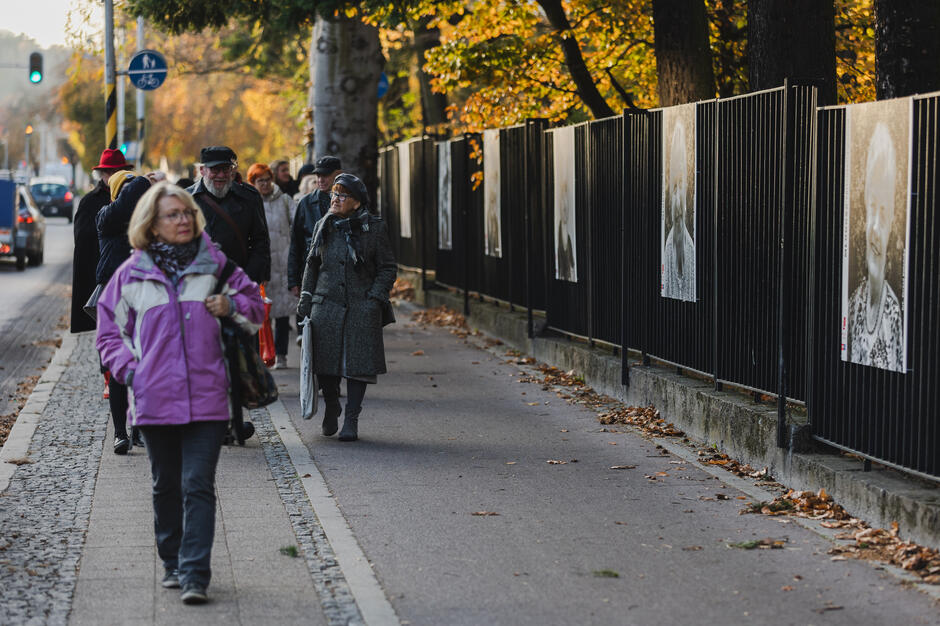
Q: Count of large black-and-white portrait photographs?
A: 6